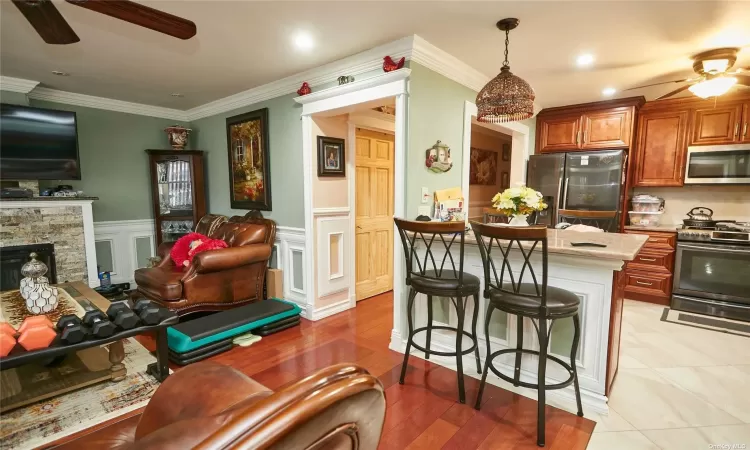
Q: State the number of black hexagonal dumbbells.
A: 4